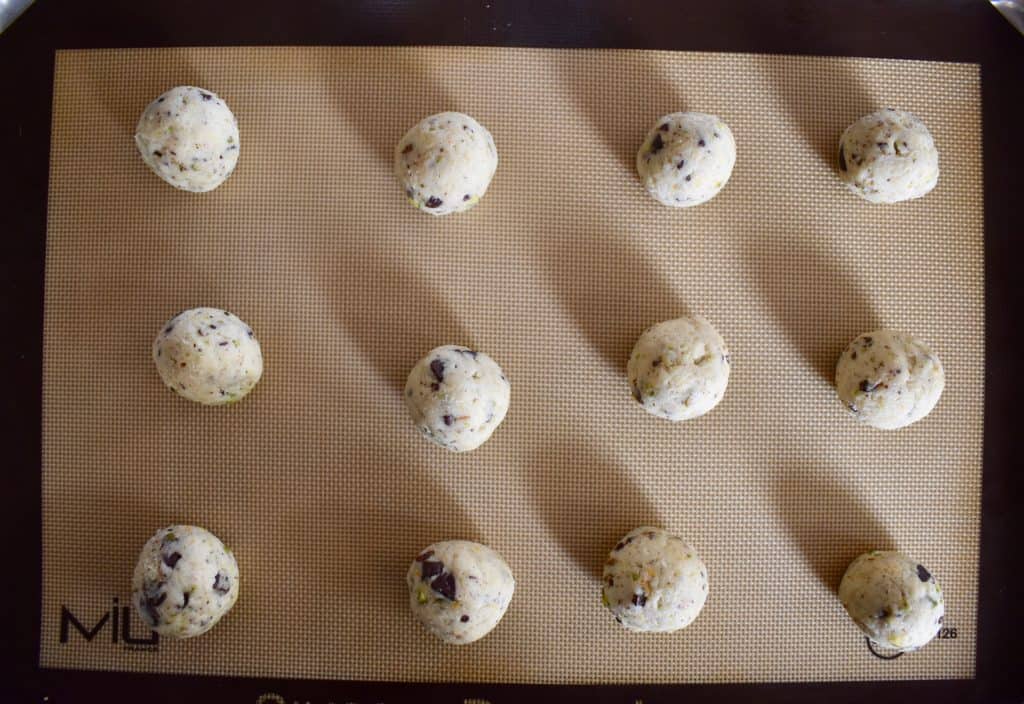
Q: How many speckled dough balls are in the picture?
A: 12